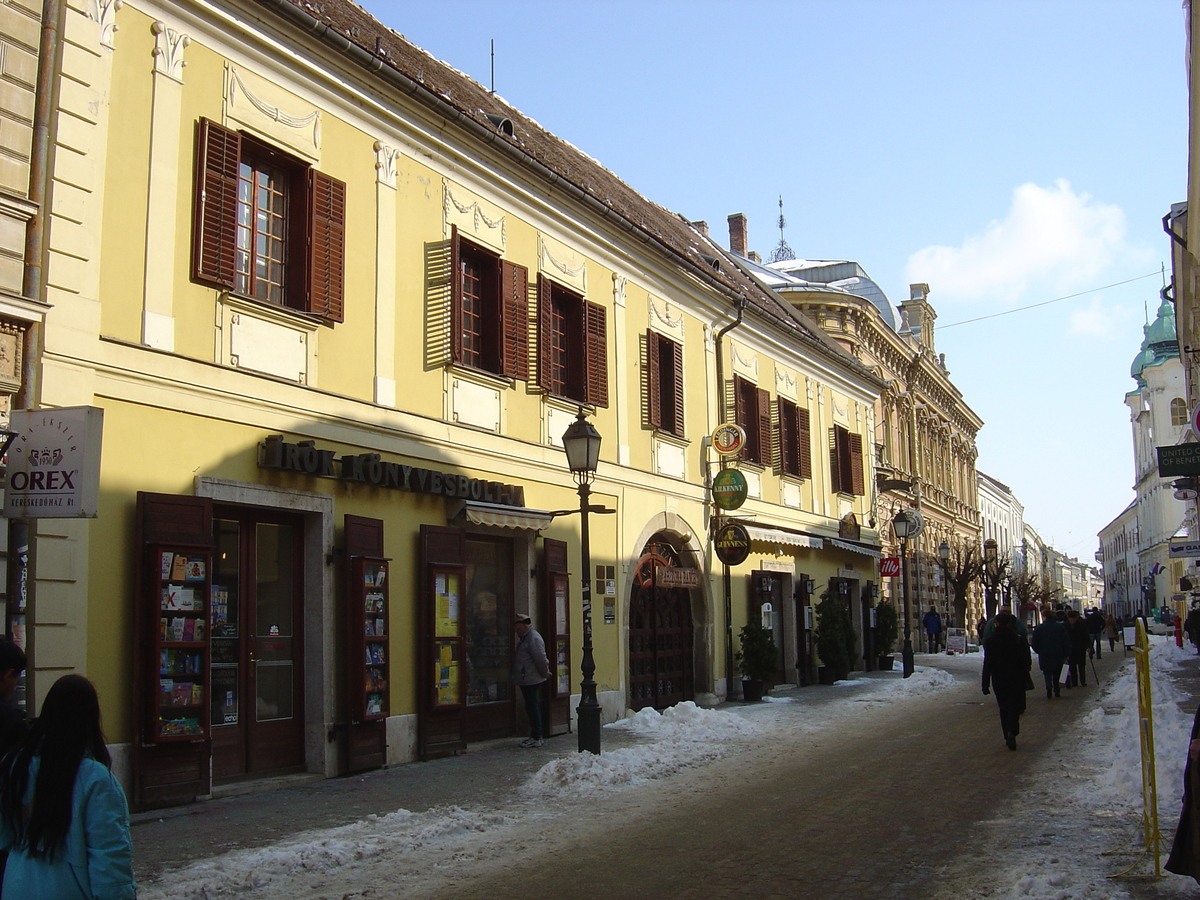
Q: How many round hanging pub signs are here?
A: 3